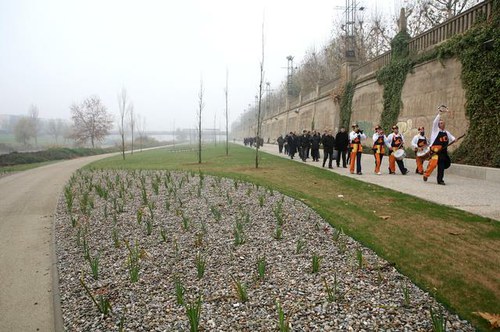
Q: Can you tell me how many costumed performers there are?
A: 5